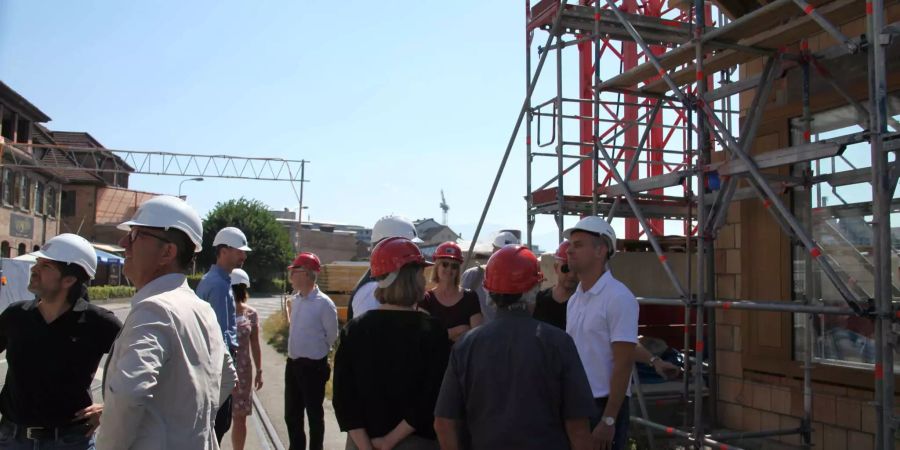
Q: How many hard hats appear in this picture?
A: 12